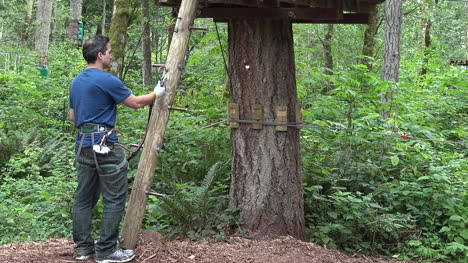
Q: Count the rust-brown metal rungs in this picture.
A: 5